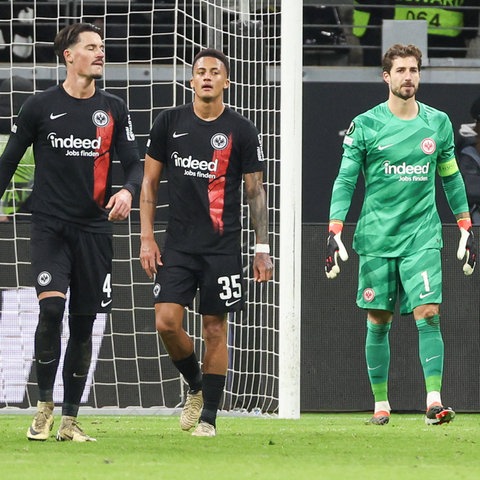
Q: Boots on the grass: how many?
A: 6